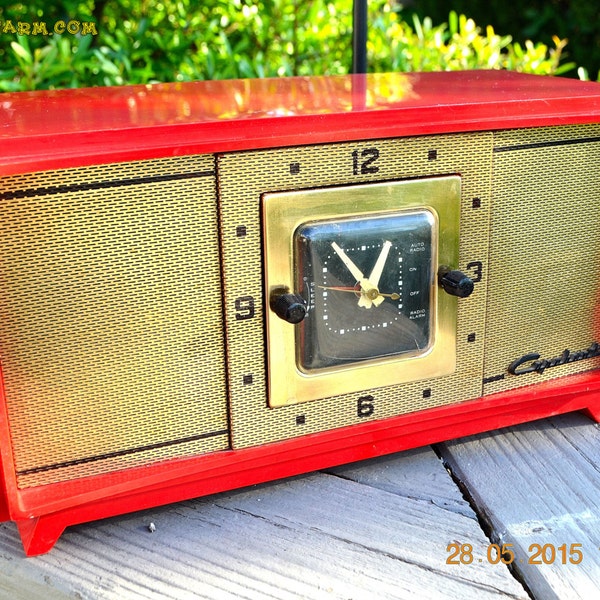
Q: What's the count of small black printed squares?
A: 8